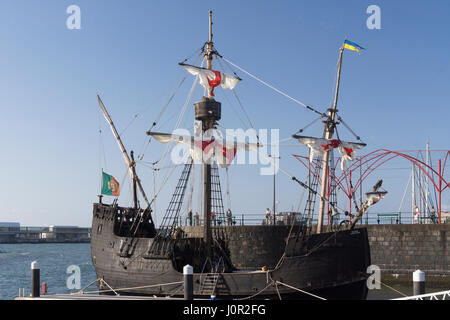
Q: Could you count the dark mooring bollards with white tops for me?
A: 3